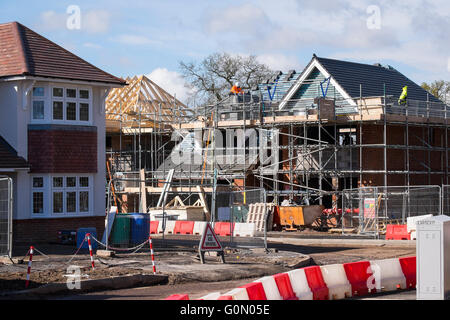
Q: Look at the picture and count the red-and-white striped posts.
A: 3